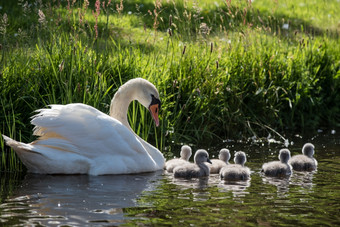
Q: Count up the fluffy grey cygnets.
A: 6